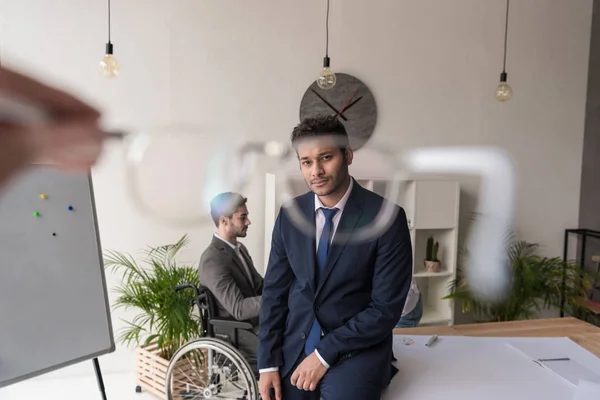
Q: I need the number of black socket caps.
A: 3